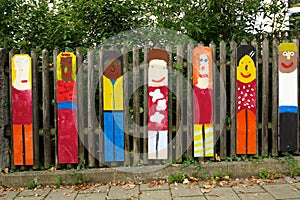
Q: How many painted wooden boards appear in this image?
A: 7